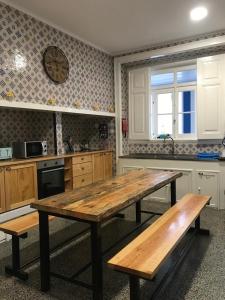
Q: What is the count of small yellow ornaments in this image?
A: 5